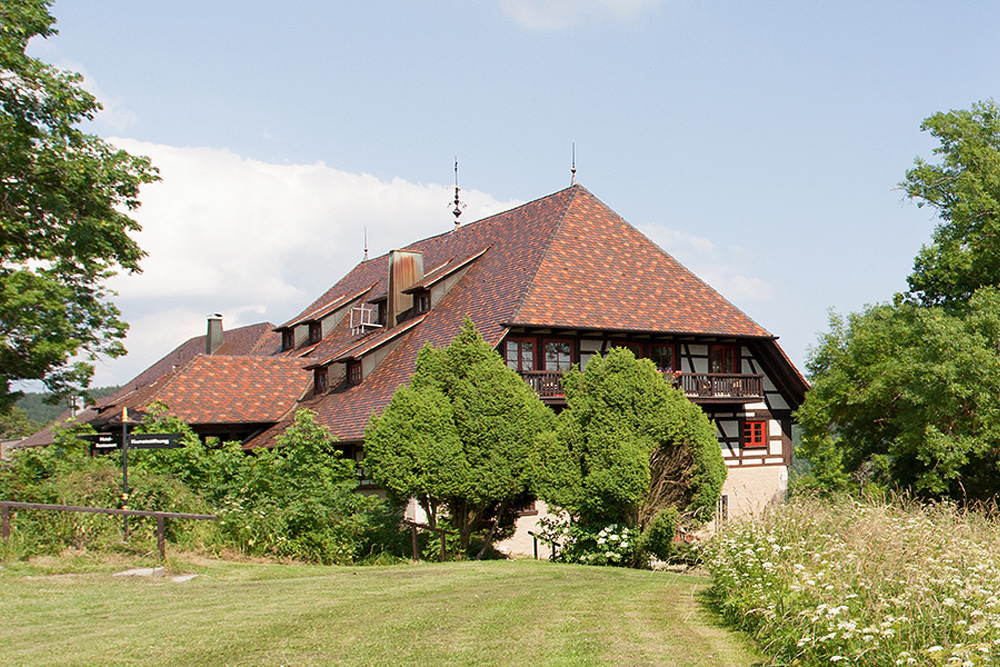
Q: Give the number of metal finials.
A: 3